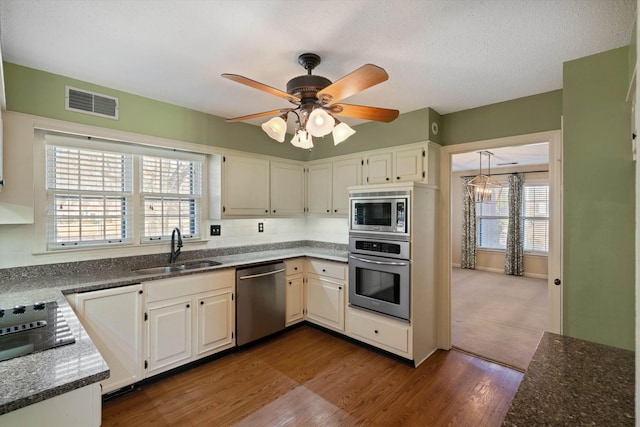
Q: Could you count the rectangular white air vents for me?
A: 1